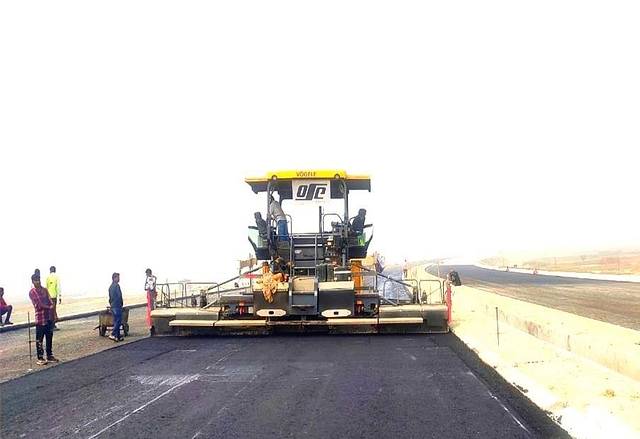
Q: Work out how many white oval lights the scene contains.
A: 2